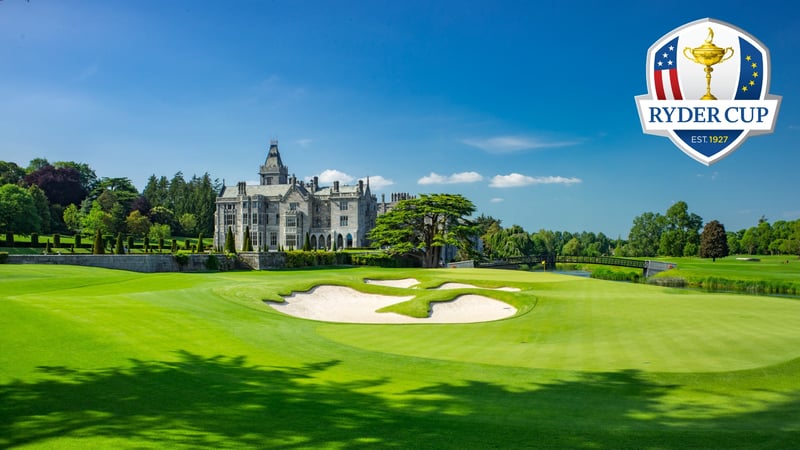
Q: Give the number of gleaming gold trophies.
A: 1